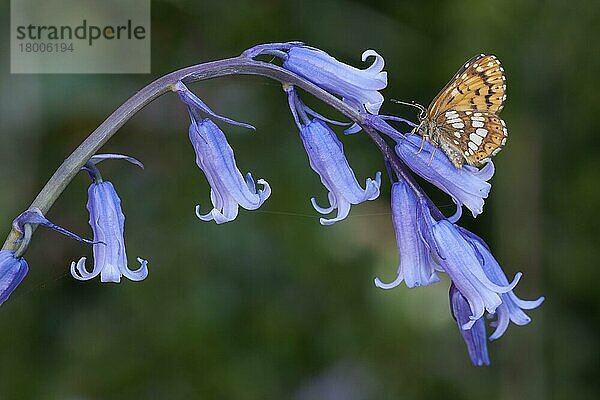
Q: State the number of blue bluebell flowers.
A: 10